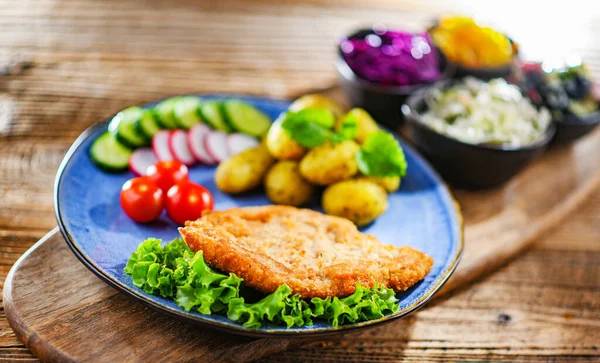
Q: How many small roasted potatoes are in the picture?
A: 8